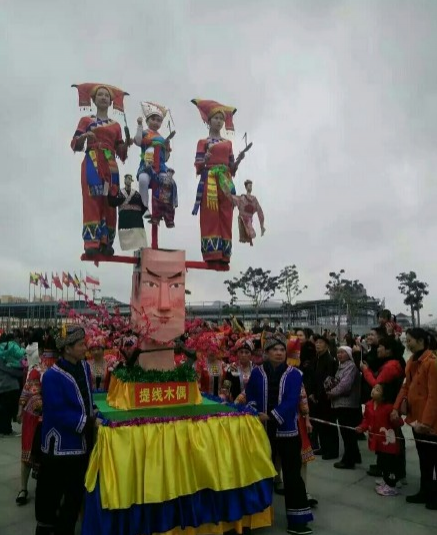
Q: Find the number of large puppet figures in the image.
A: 3